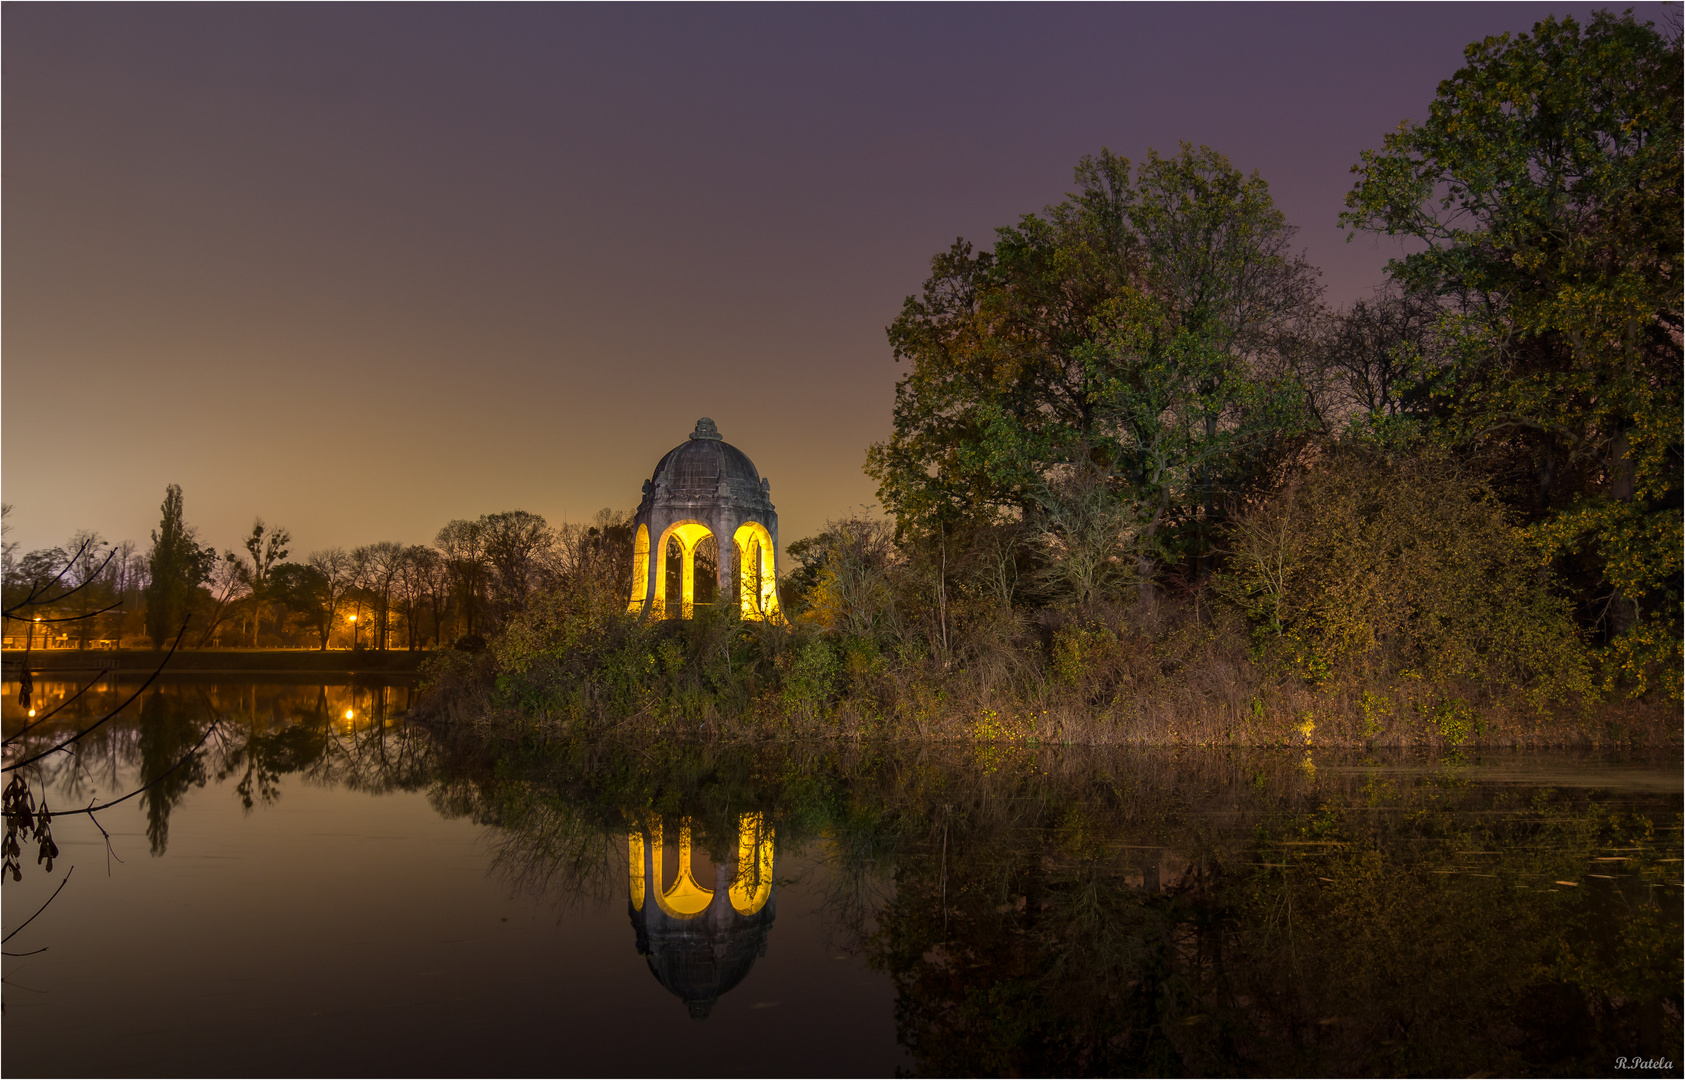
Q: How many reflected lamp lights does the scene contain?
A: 2